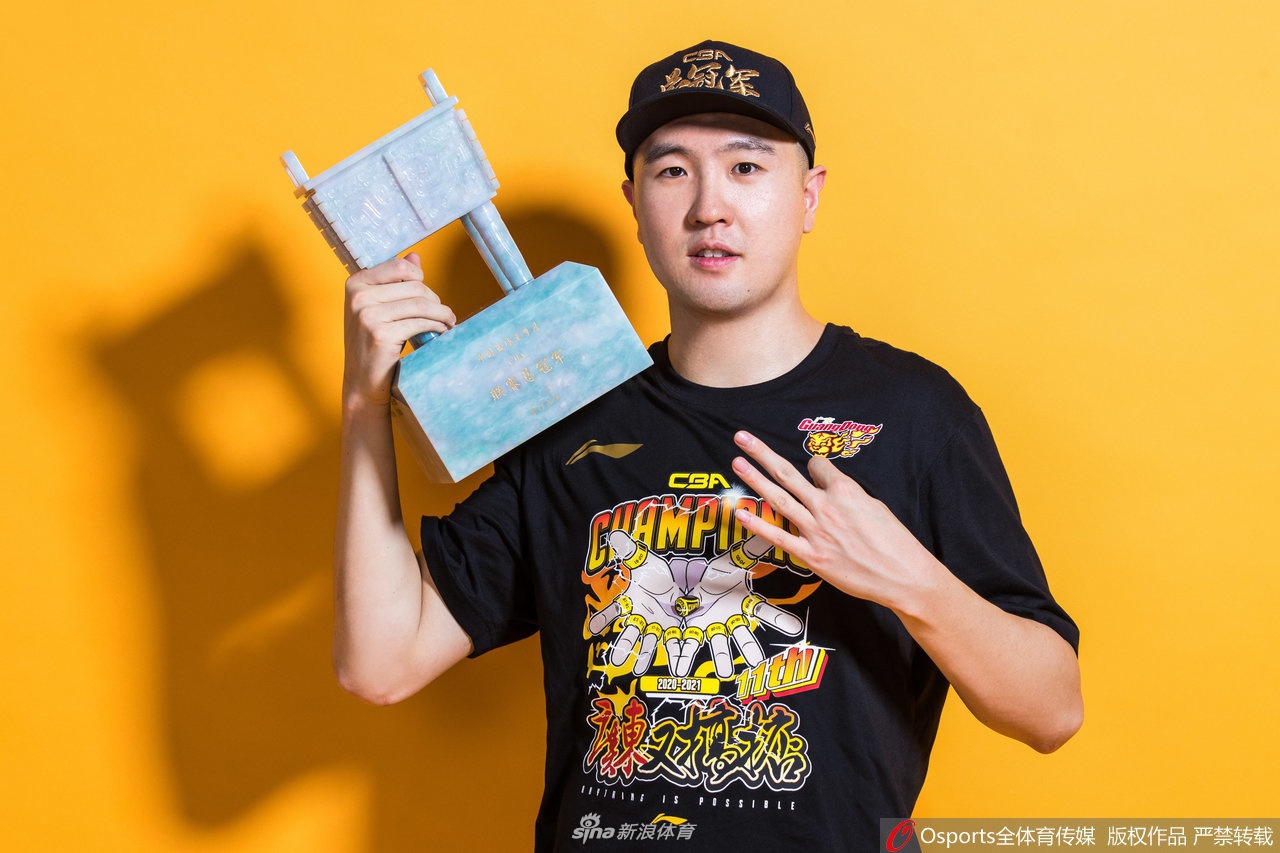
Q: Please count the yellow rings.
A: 11